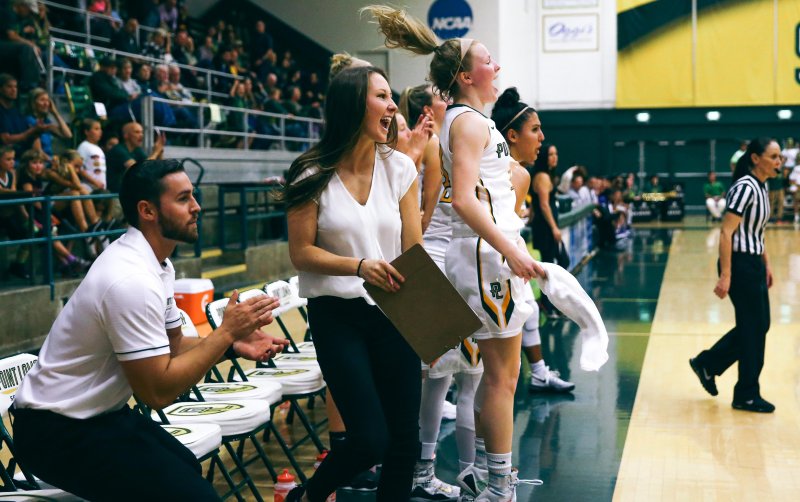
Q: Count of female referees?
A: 1